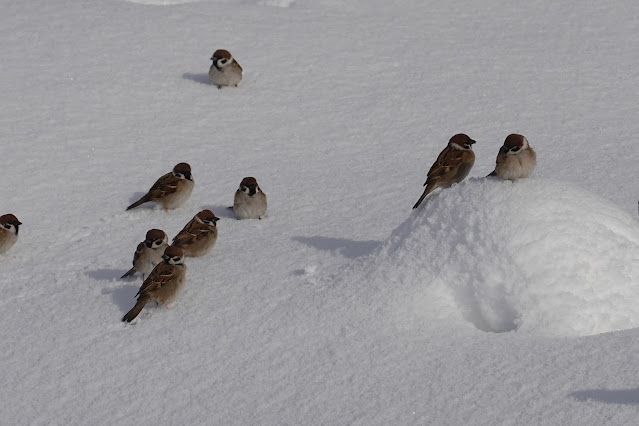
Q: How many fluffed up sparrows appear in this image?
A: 9